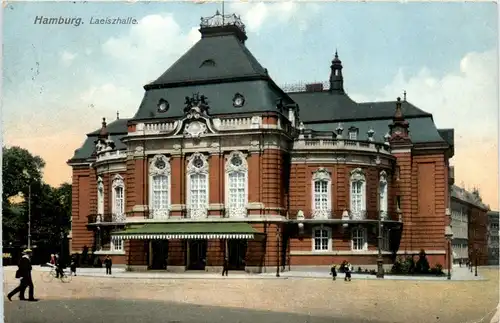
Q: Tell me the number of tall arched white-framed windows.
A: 8